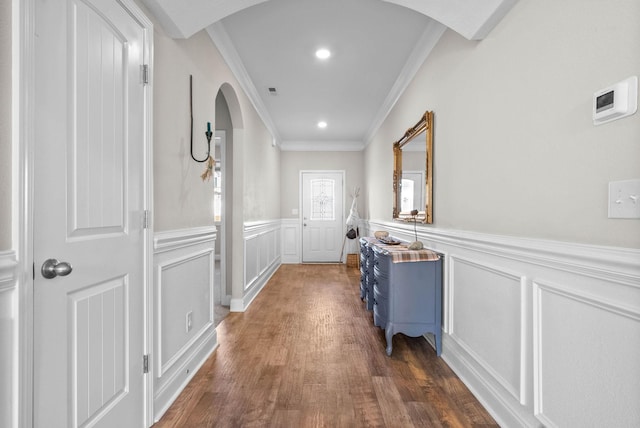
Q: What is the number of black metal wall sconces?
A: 1